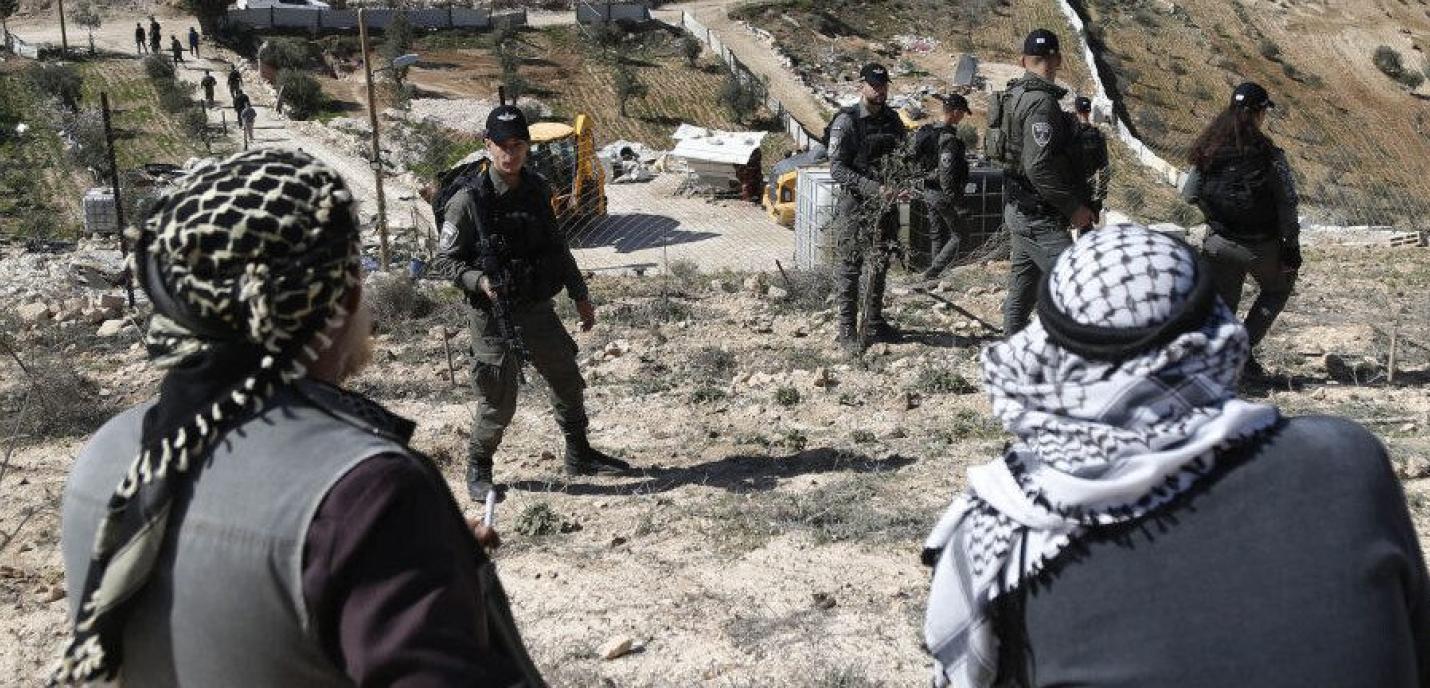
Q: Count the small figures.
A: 8